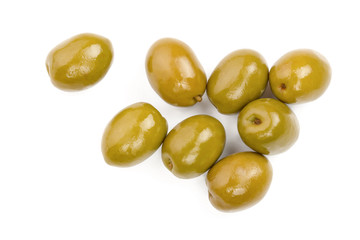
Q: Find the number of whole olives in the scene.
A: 8